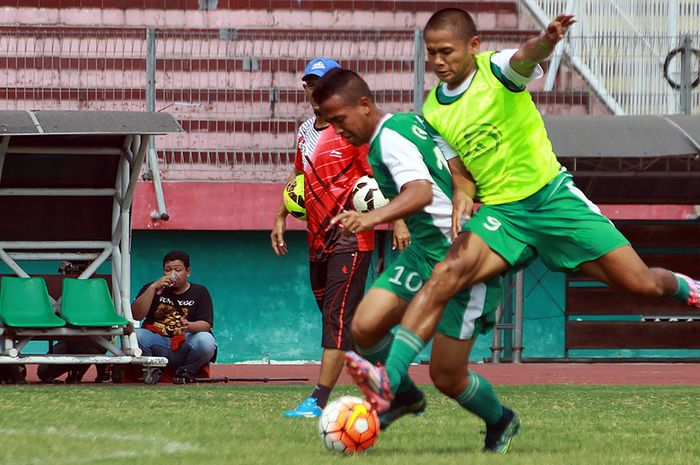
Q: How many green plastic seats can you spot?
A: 2